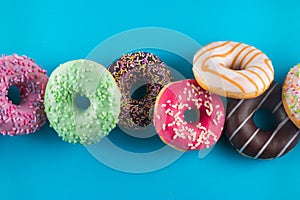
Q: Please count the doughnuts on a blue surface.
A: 7